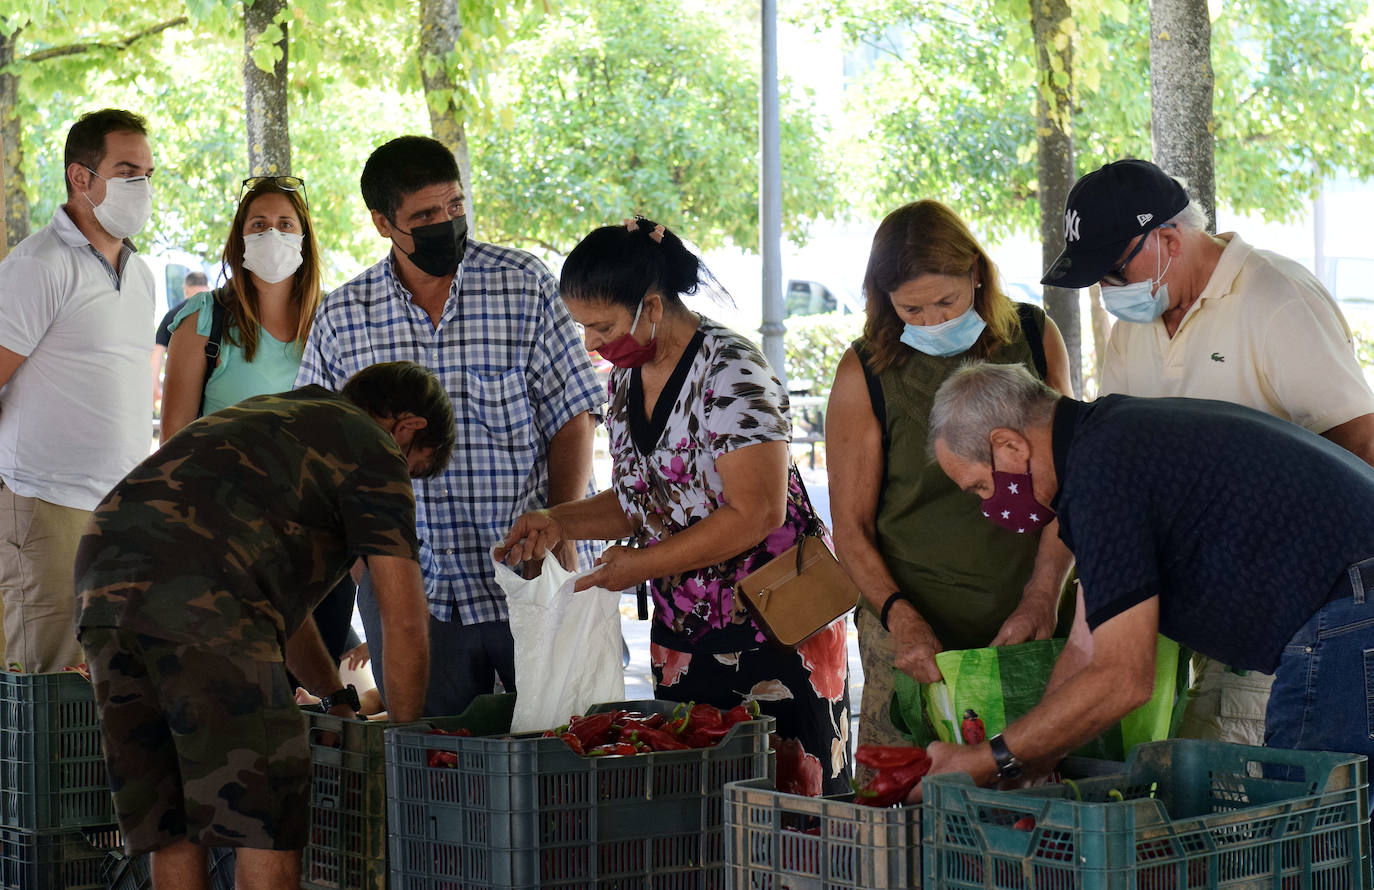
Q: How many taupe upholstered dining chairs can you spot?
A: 0